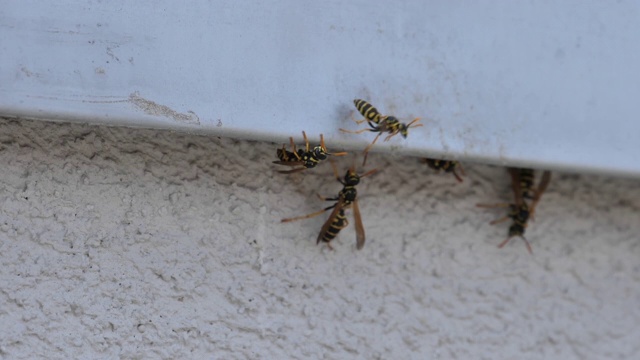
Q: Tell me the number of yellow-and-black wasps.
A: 5